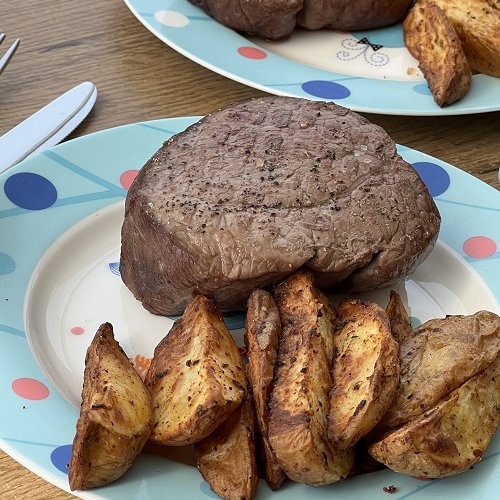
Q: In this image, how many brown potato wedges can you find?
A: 11